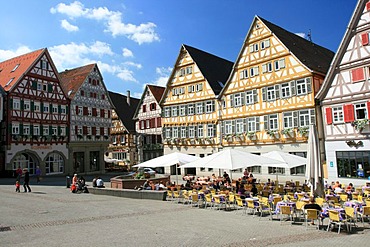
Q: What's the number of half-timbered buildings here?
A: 7